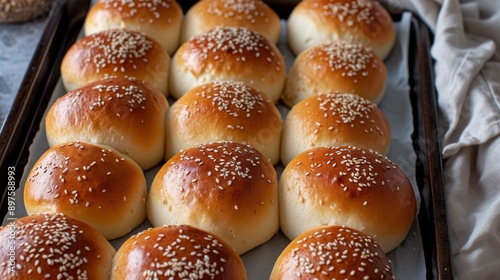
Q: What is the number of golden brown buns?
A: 15